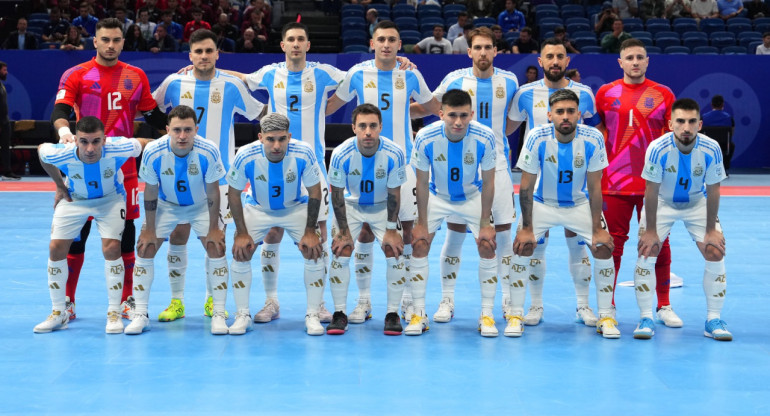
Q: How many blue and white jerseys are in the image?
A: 12